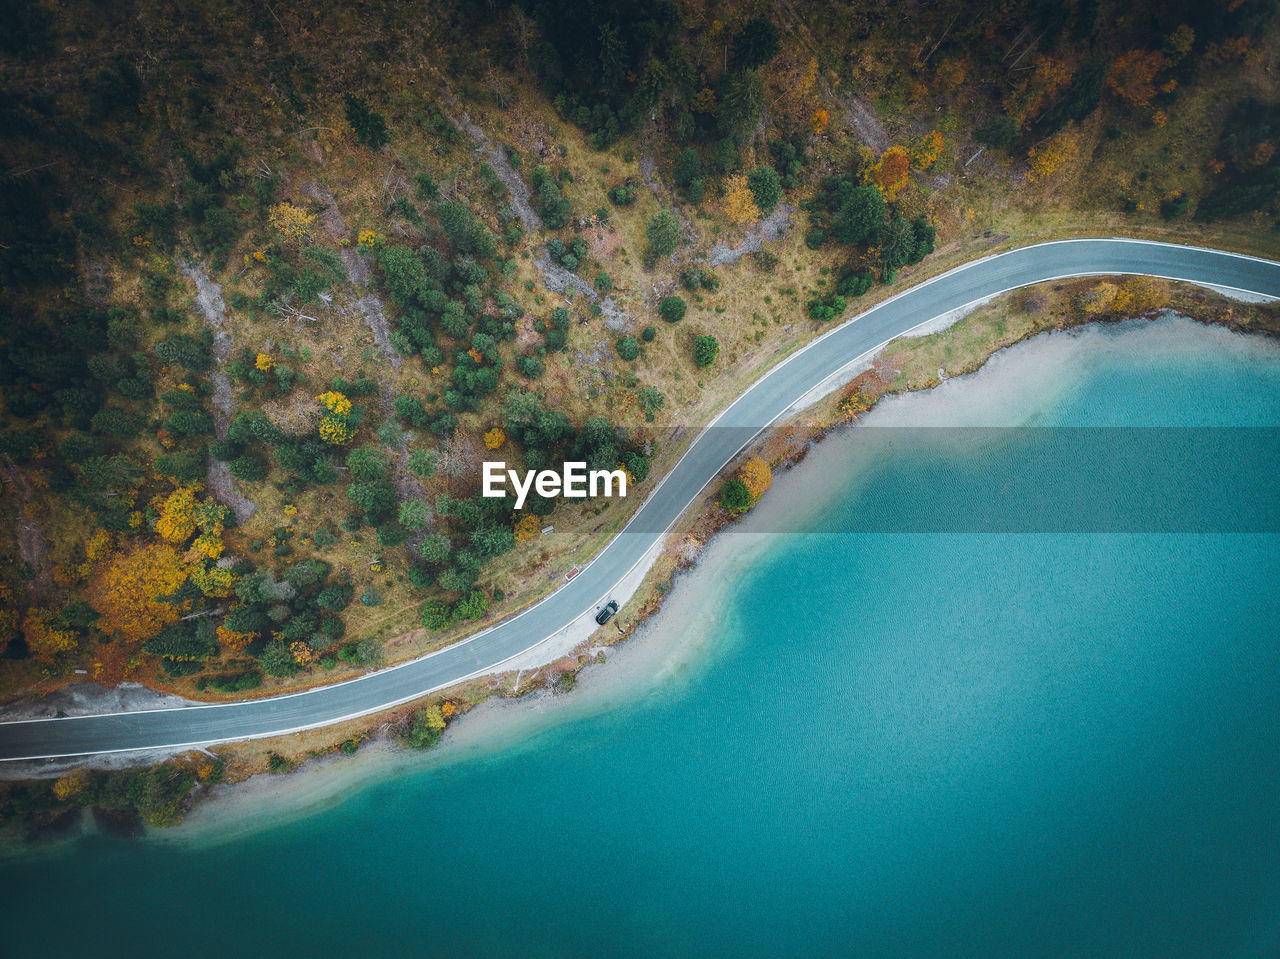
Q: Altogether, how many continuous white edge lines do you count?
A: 2